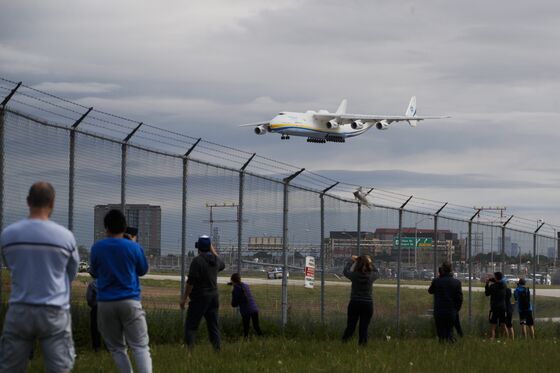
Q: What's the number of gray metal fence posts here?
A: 13